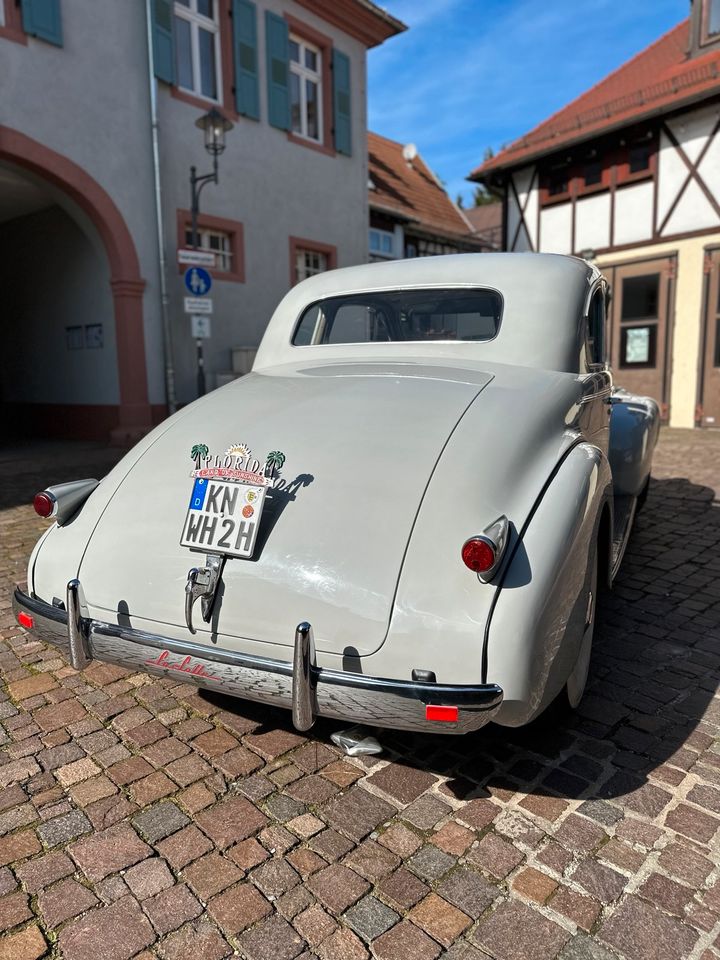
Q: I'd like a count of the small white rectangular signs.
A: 3